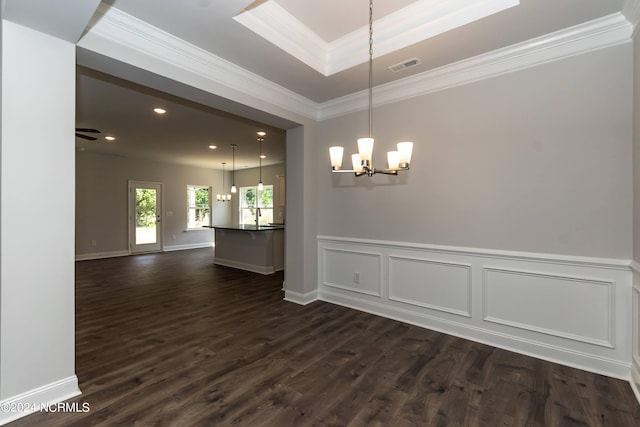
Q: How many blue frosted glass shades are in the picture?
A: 0